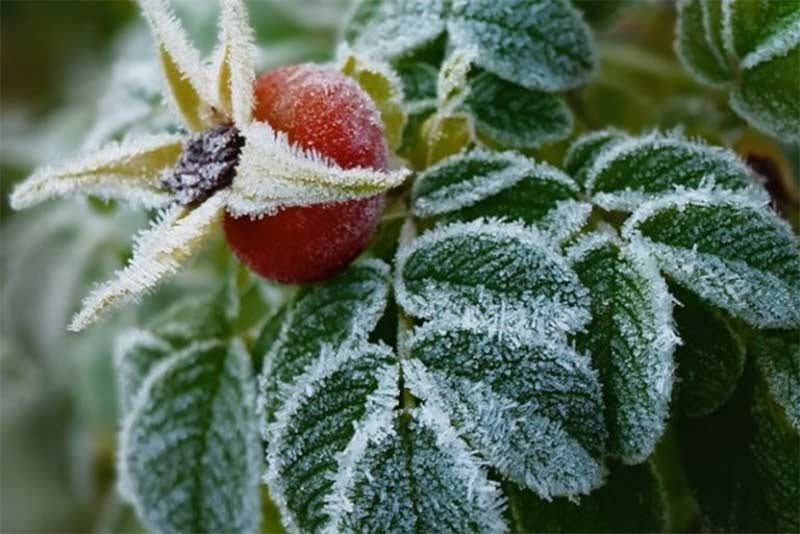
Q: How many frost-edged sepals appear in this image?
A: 5